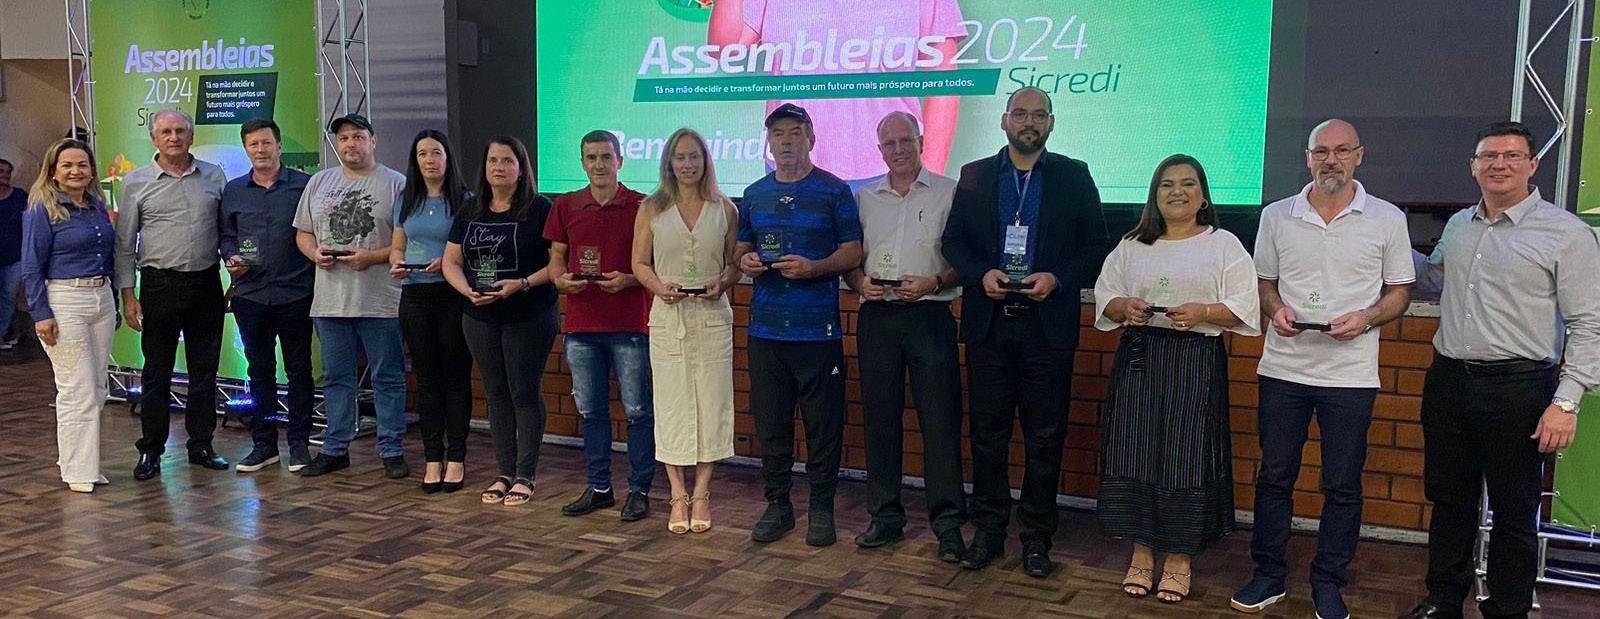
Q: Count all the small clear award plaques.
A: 11